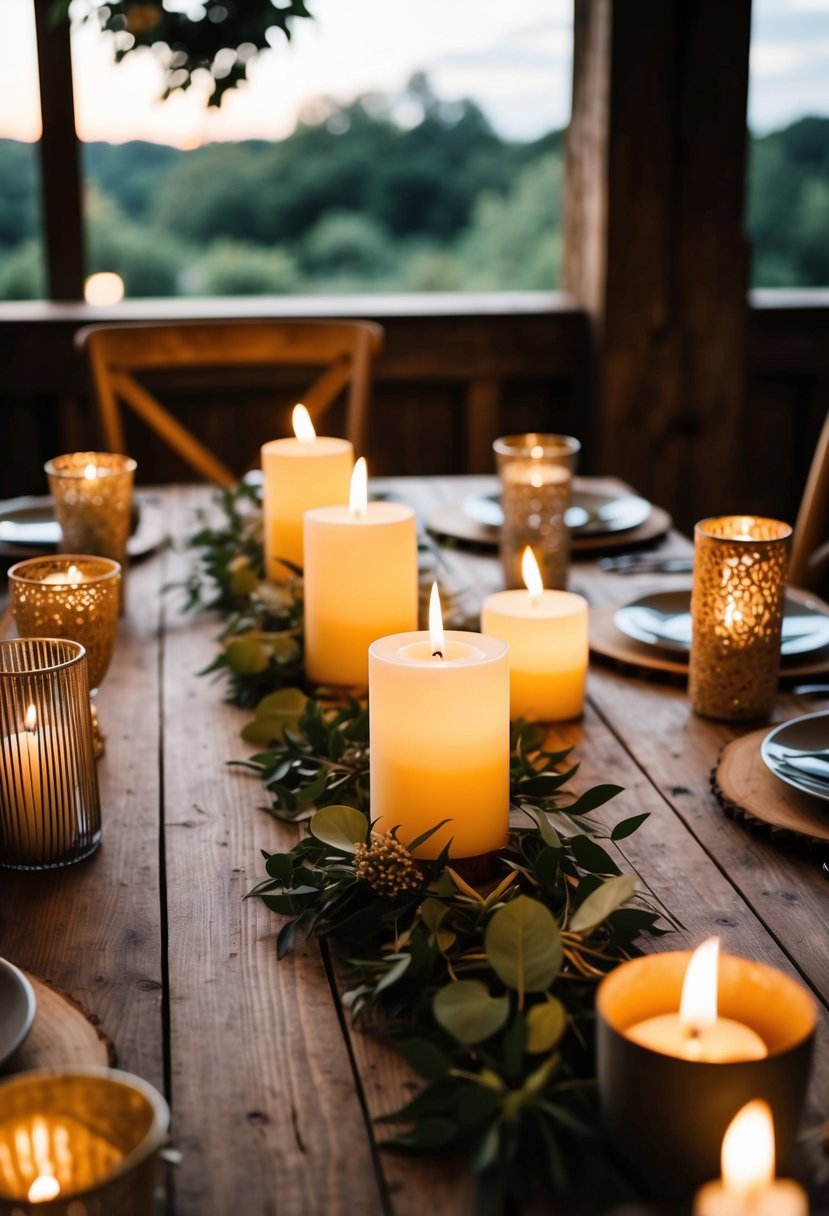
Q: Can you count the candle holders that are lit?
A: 7